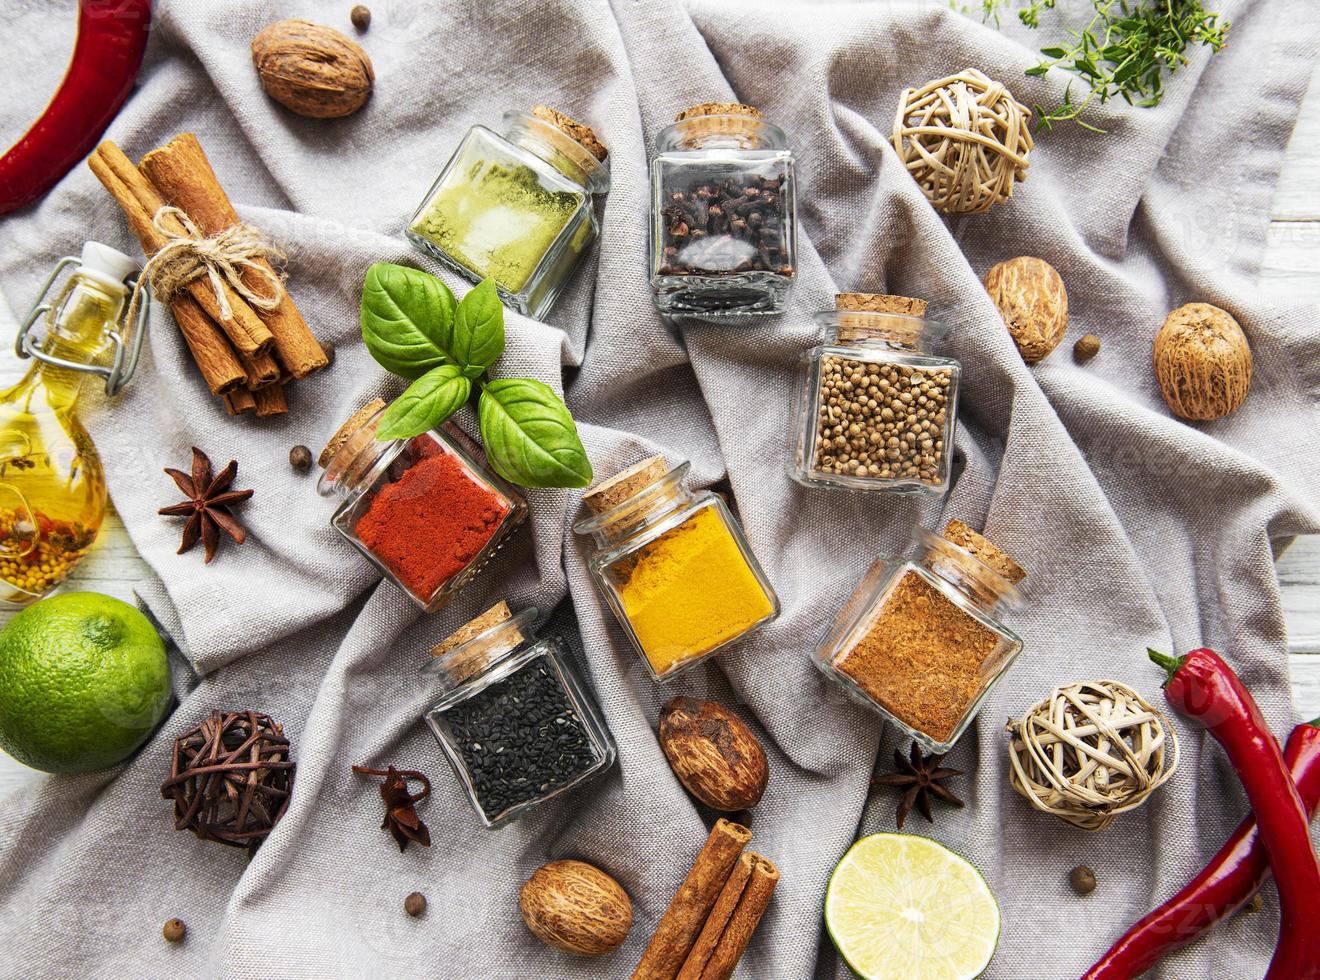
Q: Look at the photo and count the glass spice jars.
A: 7